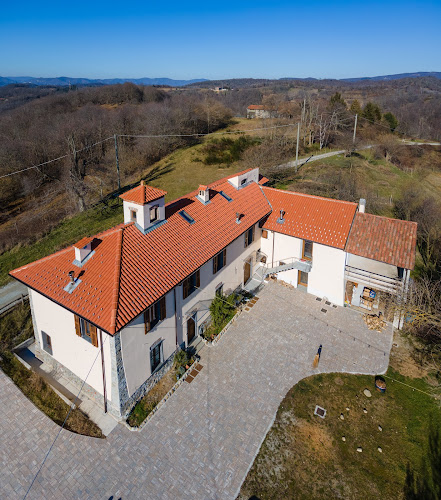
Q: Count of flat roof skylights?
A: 2